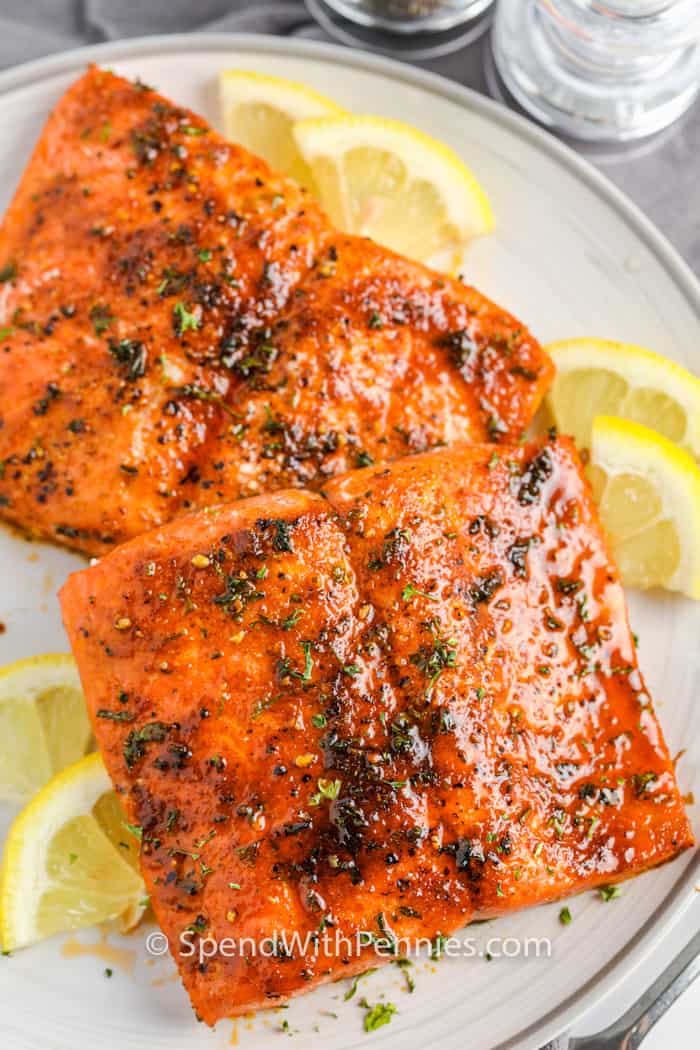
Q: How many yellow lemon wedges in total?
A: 6